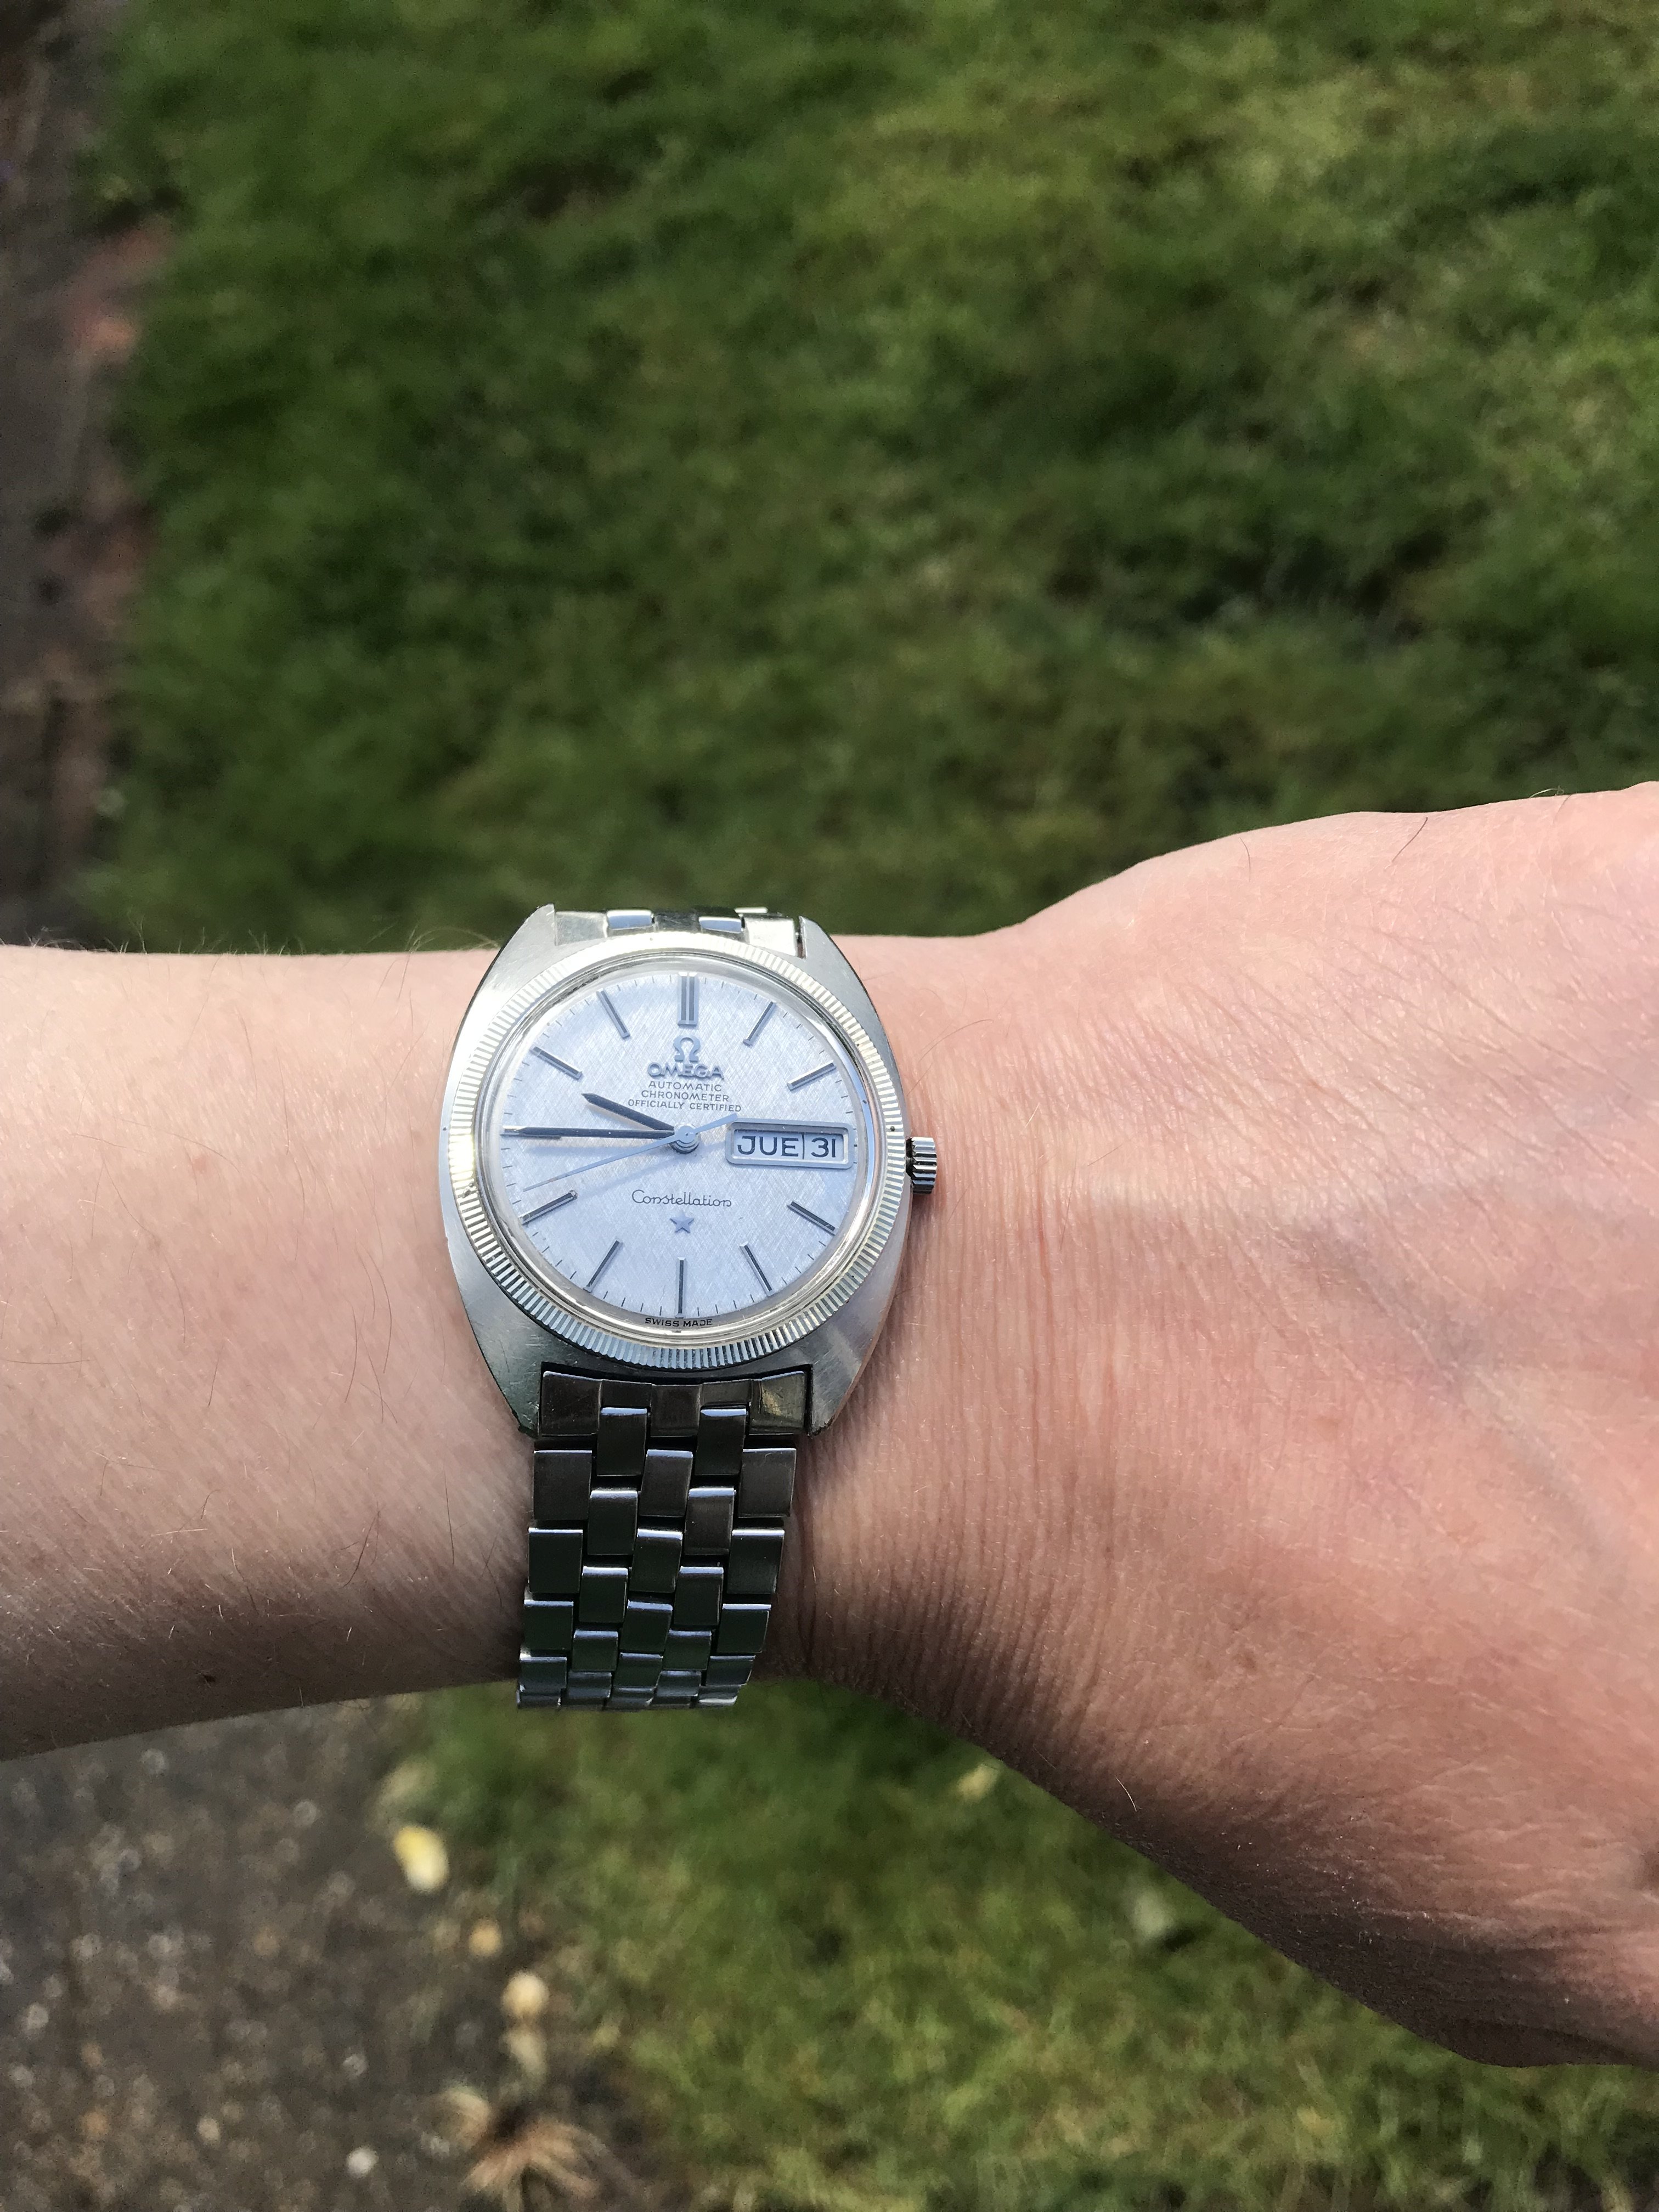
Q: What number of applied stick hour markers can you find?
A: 11